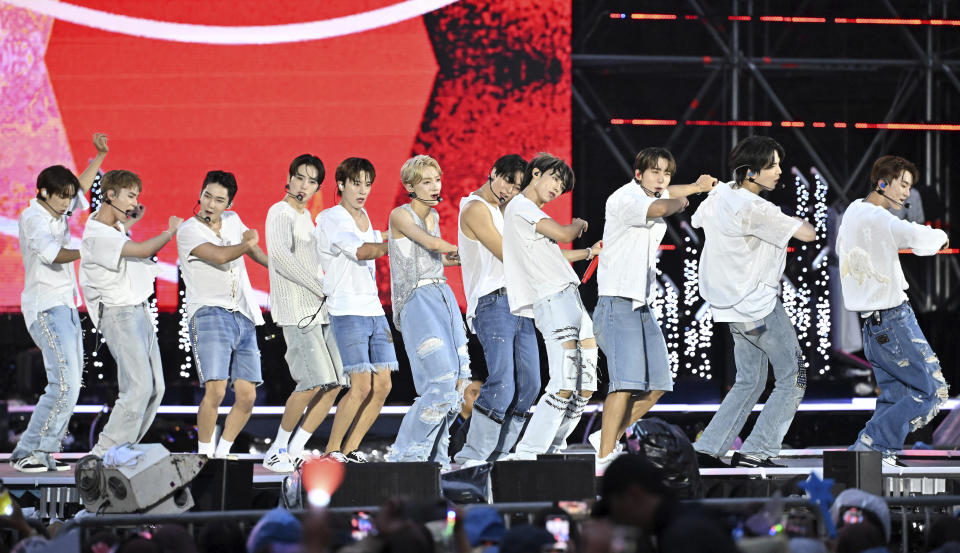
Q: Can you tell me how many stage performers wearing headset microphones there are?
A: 9